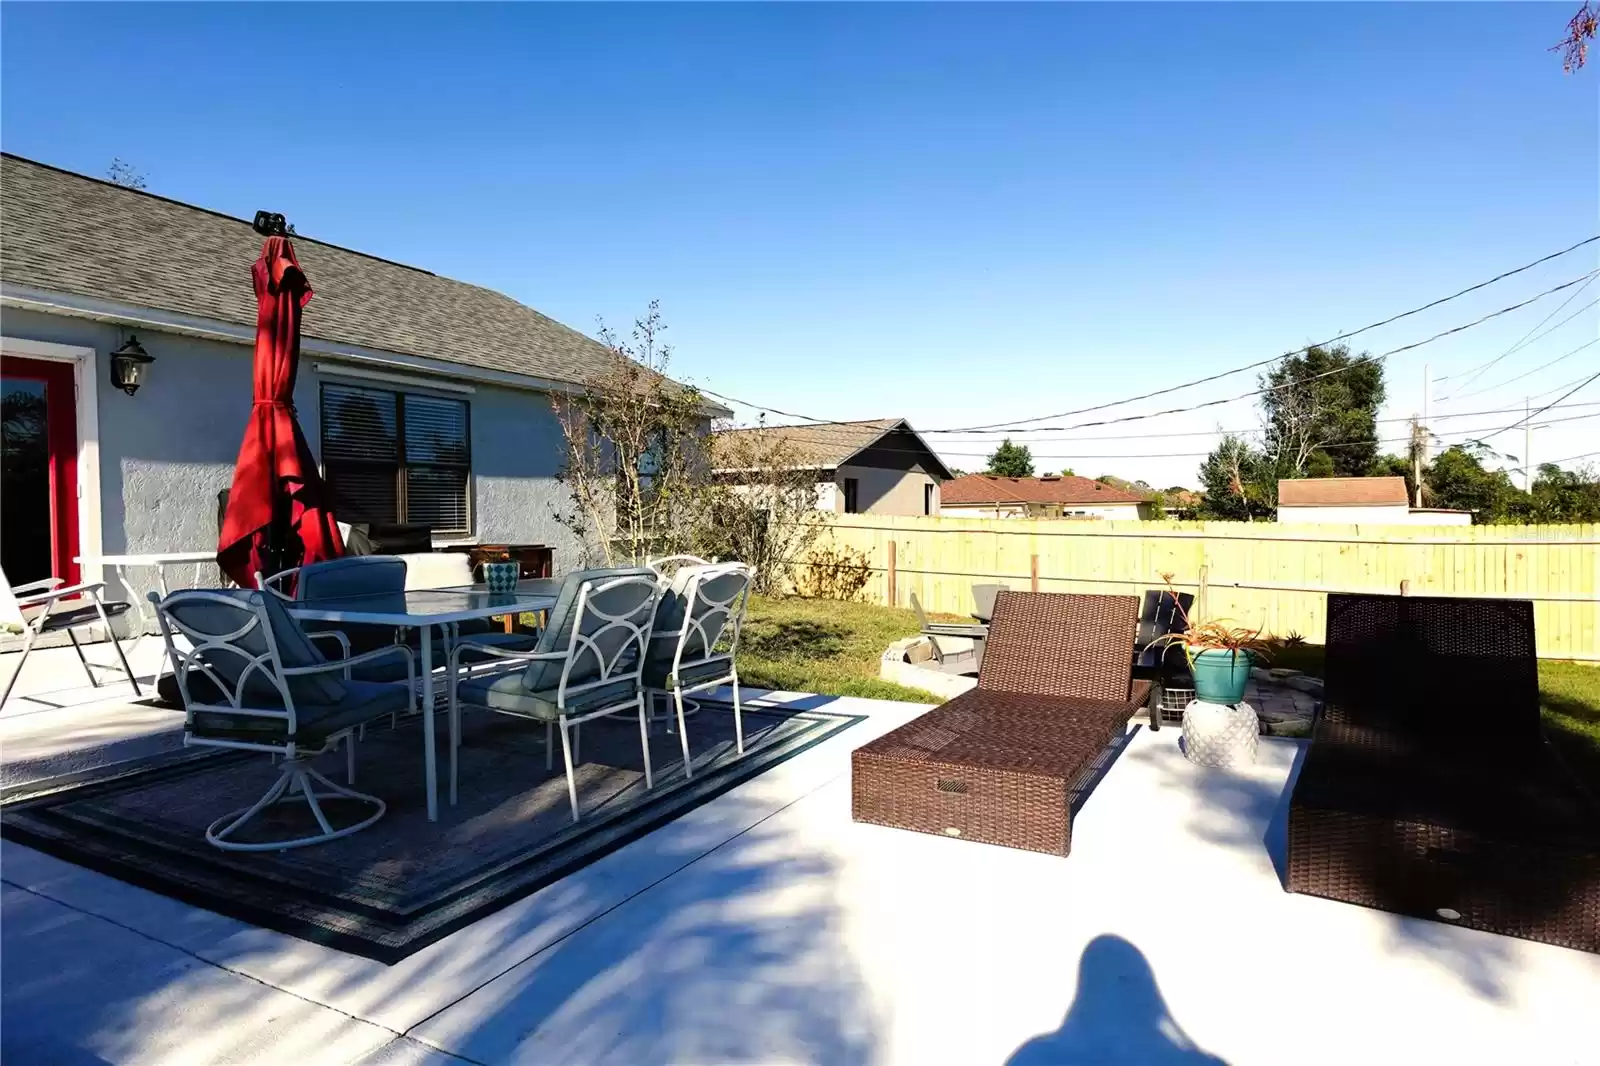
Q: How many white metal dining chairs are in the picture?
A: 6